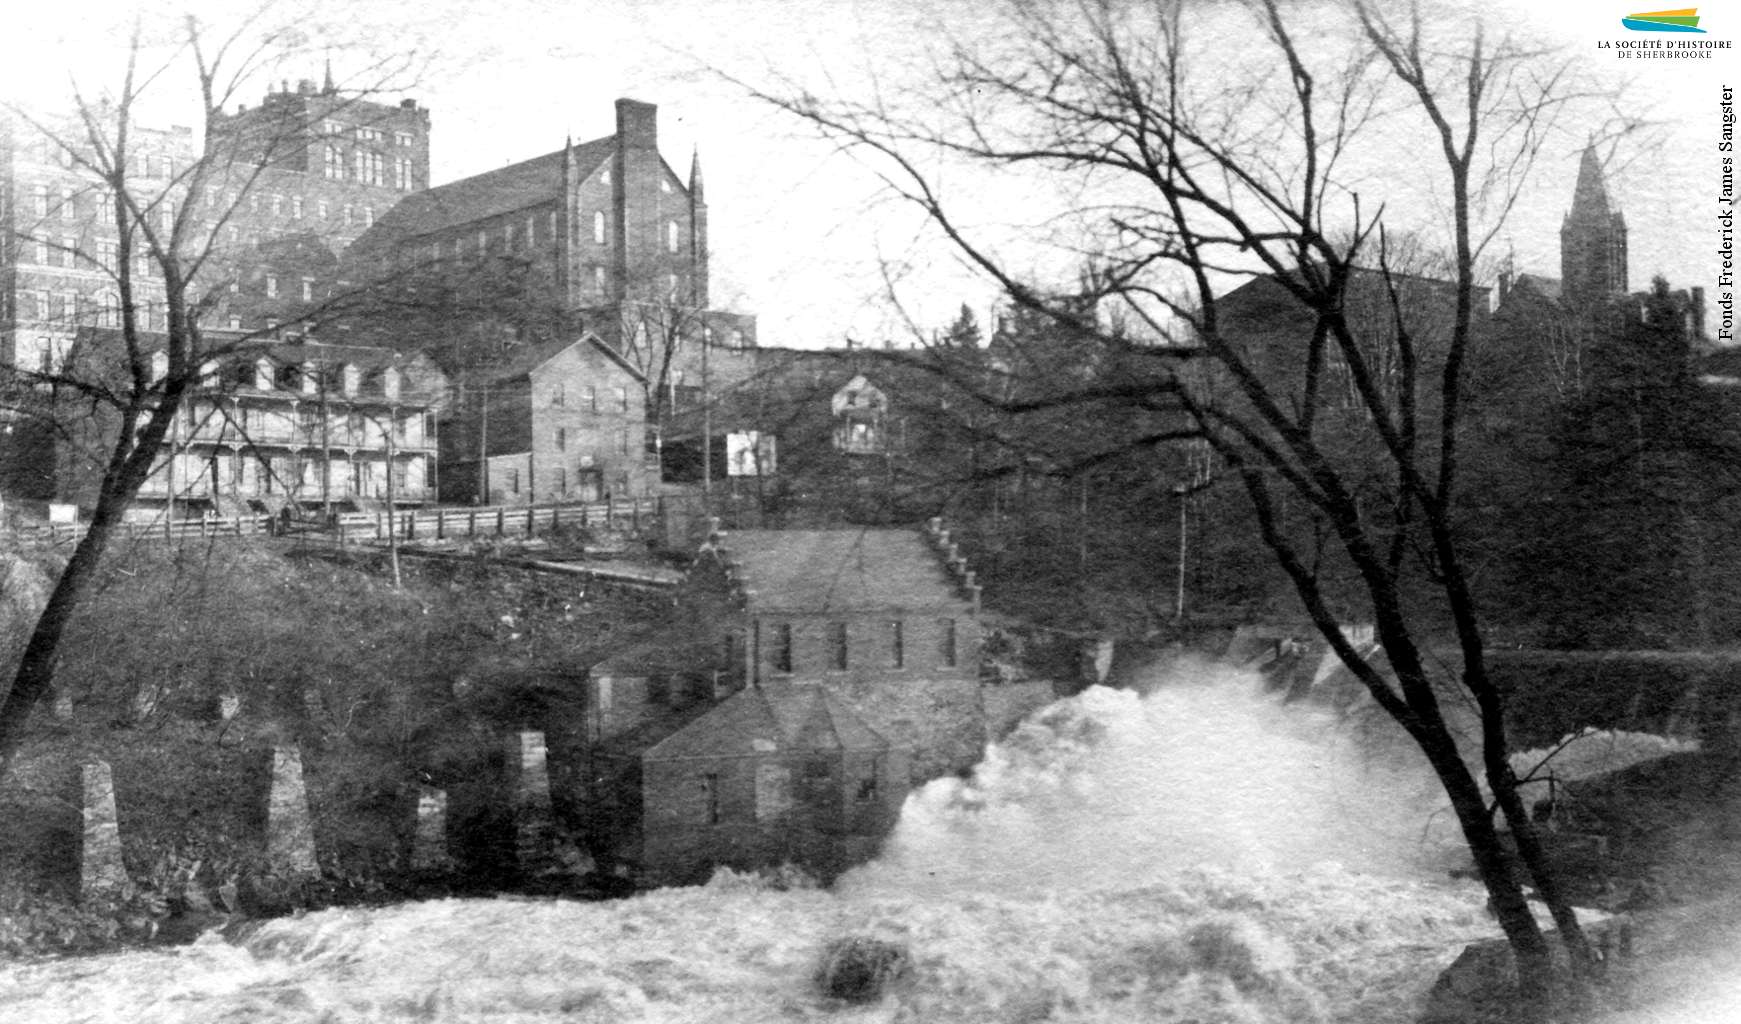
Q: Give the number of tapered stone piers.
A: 4